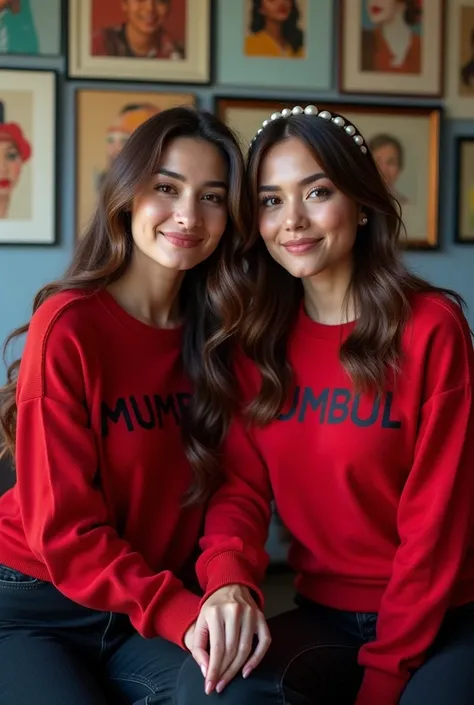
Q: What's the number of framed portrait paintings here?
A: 9